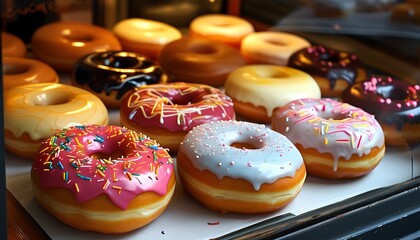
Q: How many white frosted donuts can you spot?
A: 2